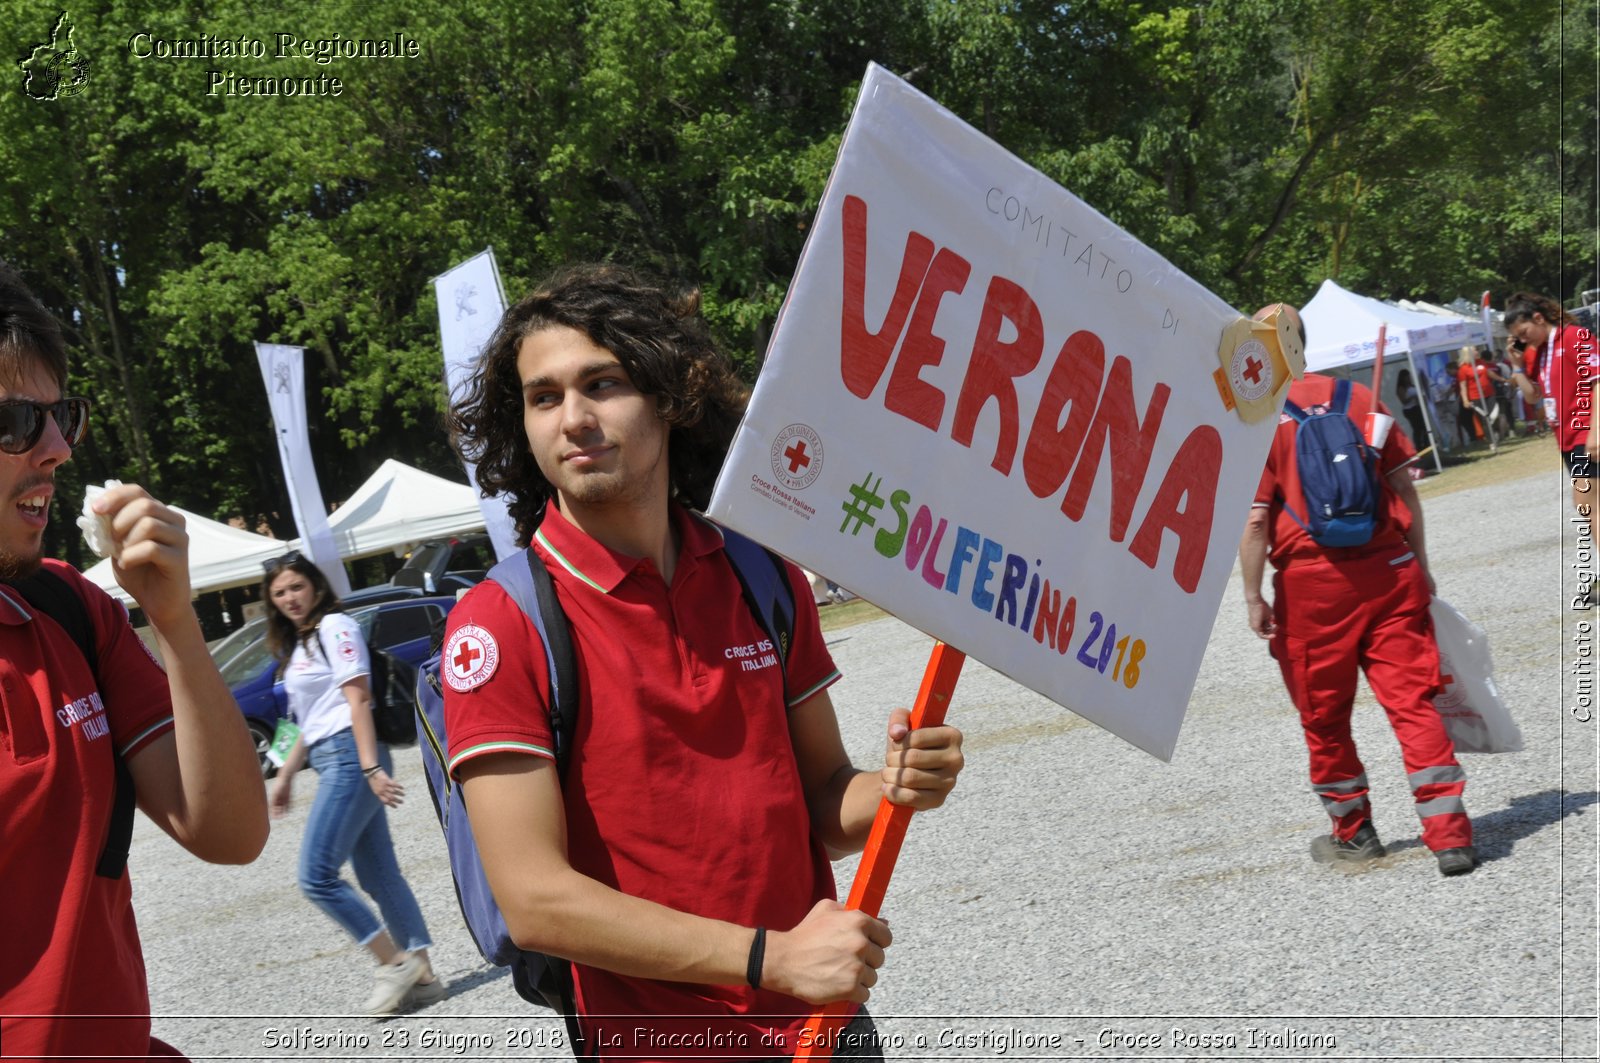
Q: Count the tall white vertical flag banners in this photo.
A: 2